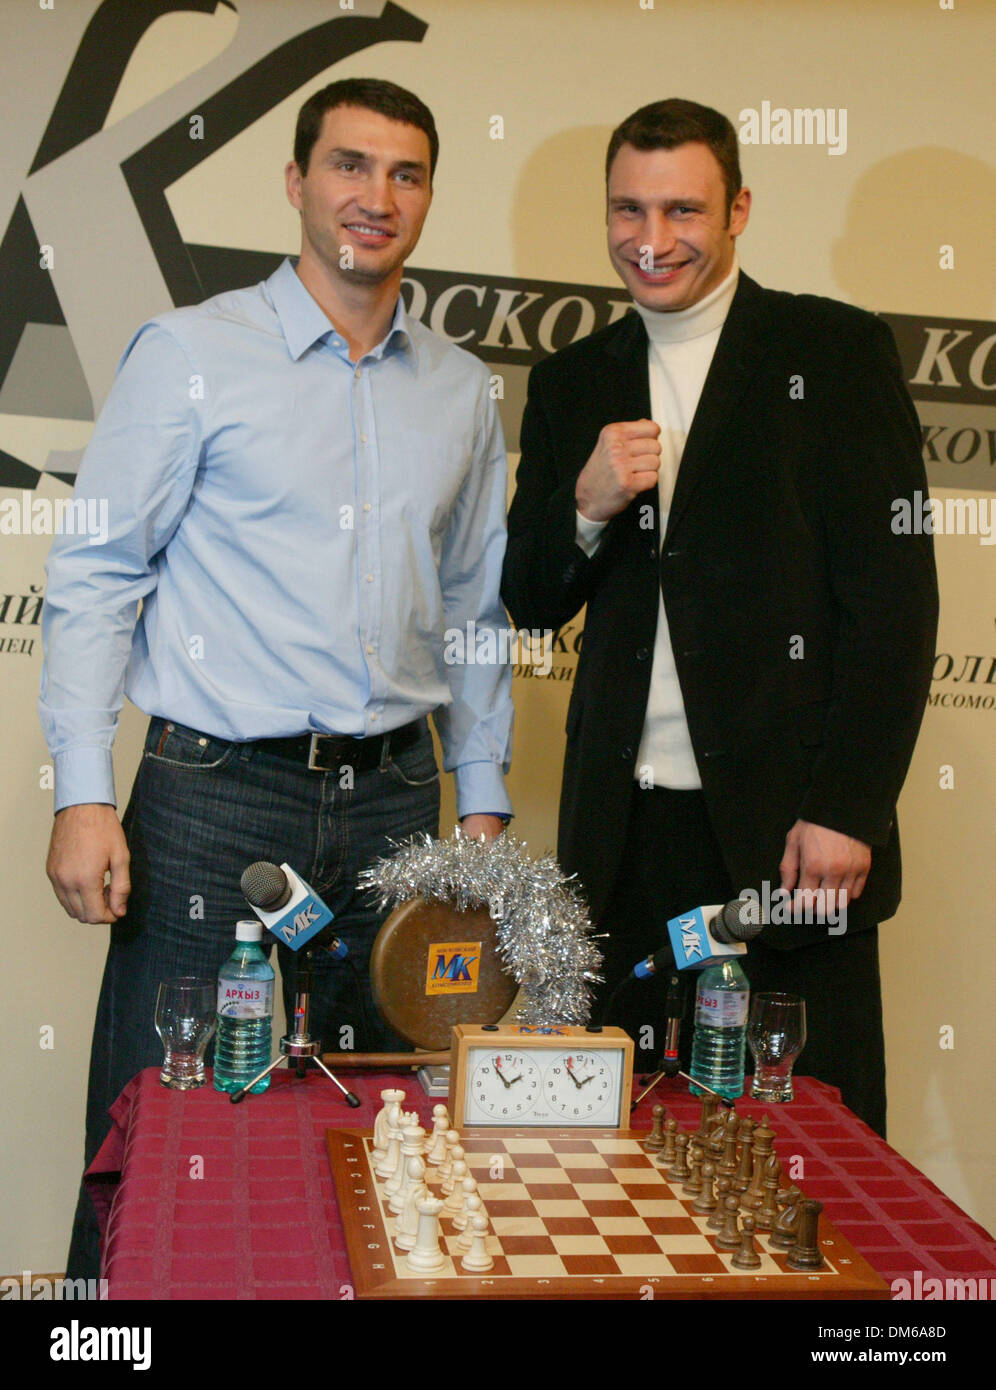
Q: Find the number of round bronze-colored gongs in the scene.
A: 1